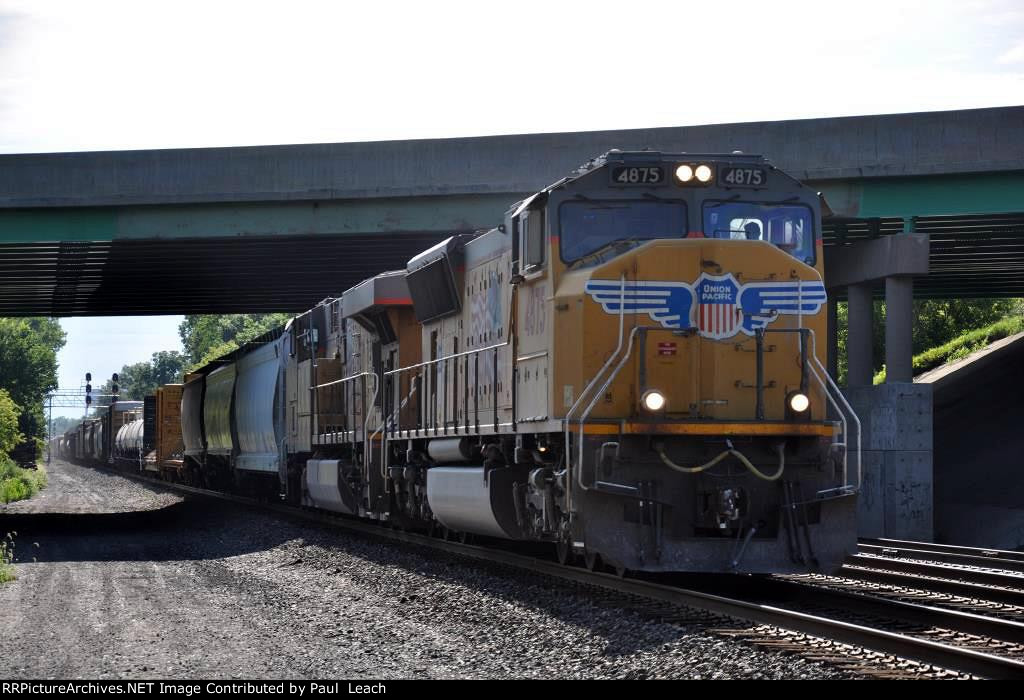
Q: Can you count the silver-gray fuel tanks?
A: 2